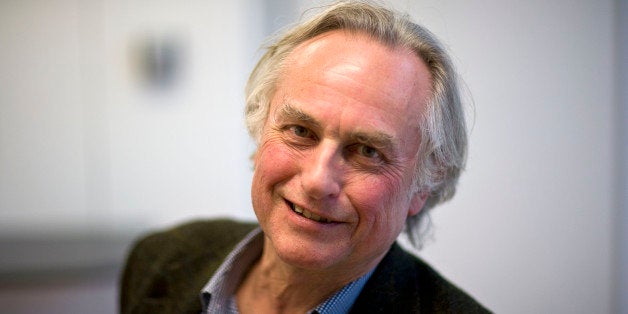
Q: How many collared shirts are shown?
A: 1